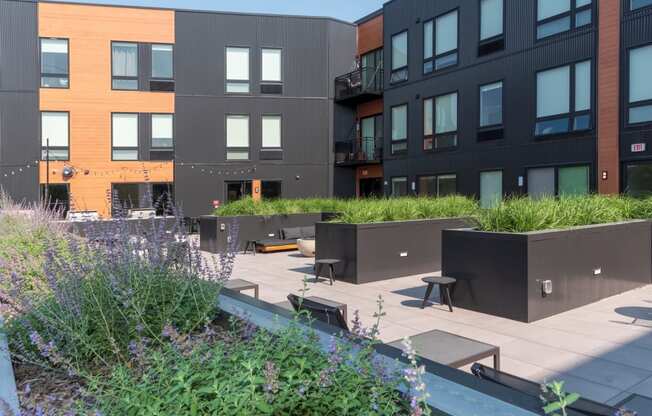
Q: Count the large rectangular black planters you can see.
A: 3